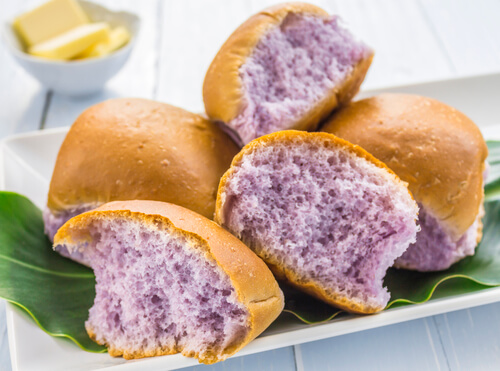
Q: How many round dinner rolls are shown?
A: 5